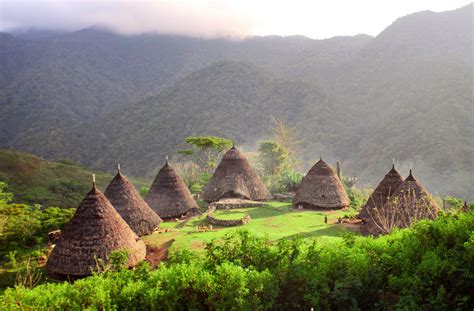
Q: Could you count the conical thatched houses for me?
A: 7